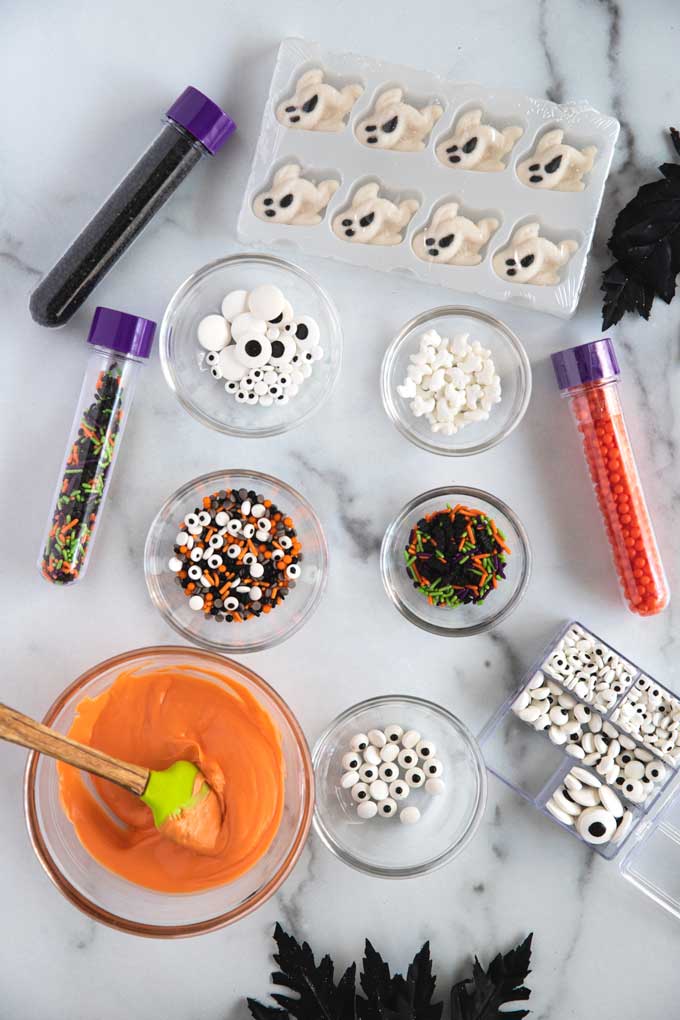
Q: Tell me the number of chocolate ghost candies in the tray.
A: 8